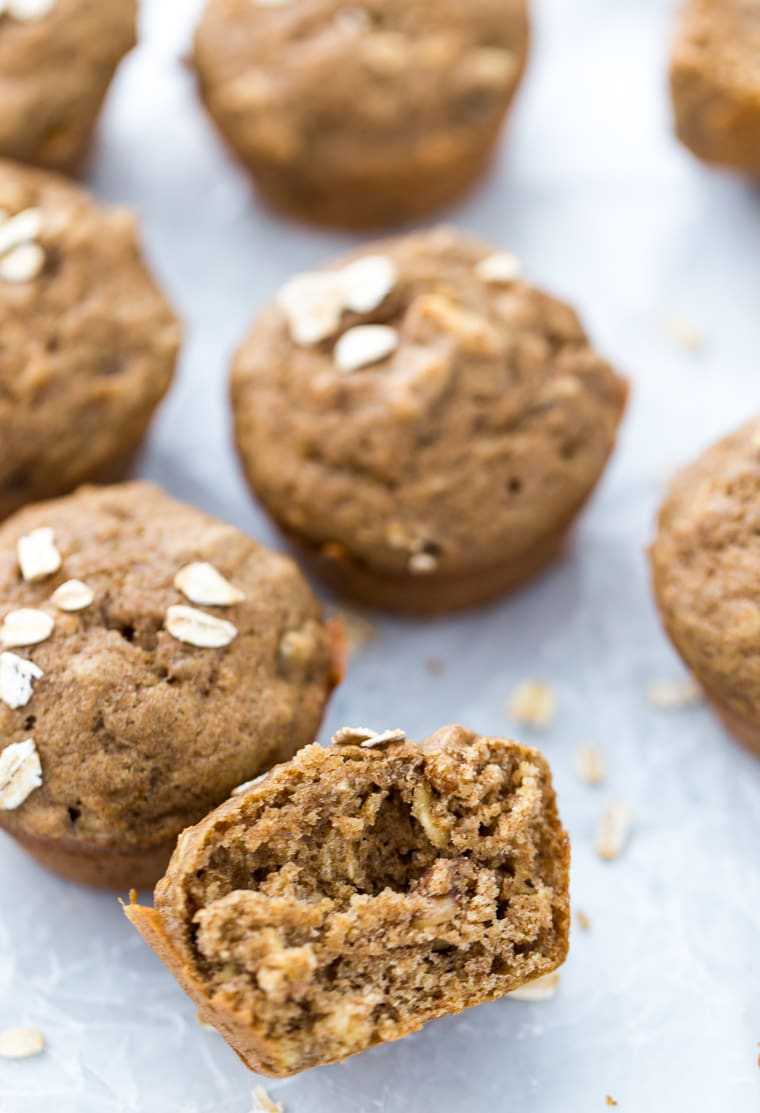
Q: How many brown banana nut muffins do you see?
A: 8